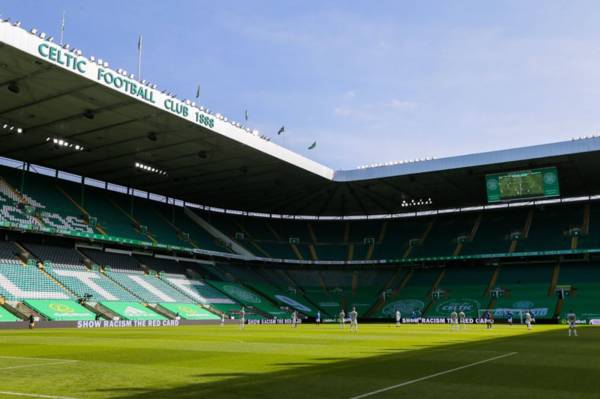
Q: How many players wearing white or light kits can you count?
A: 10